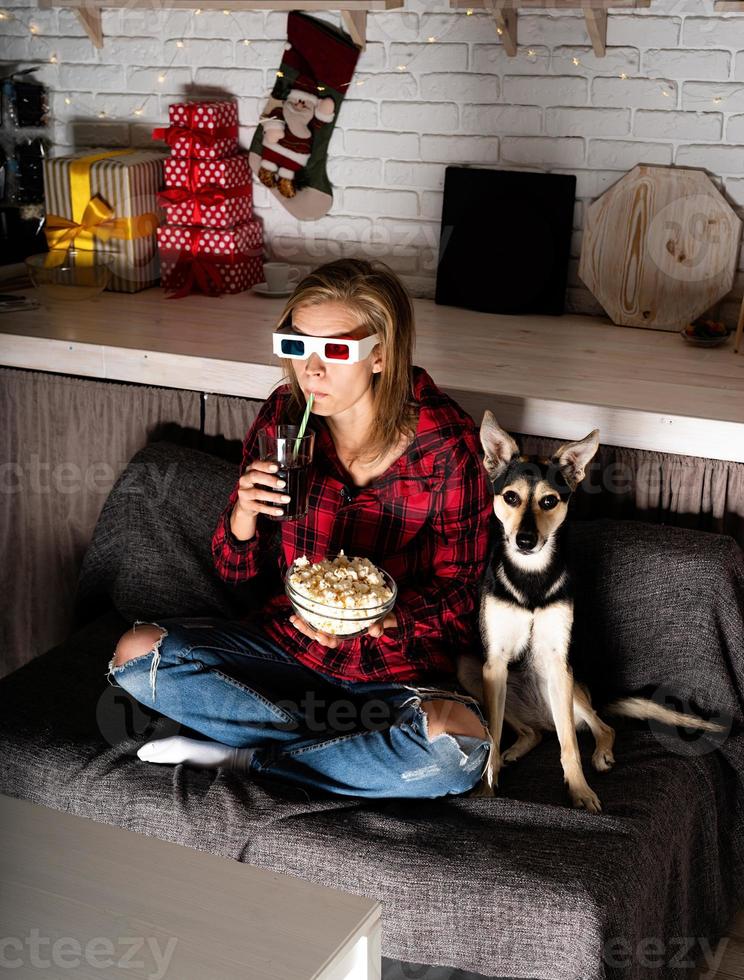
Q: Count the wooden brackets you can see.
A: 4